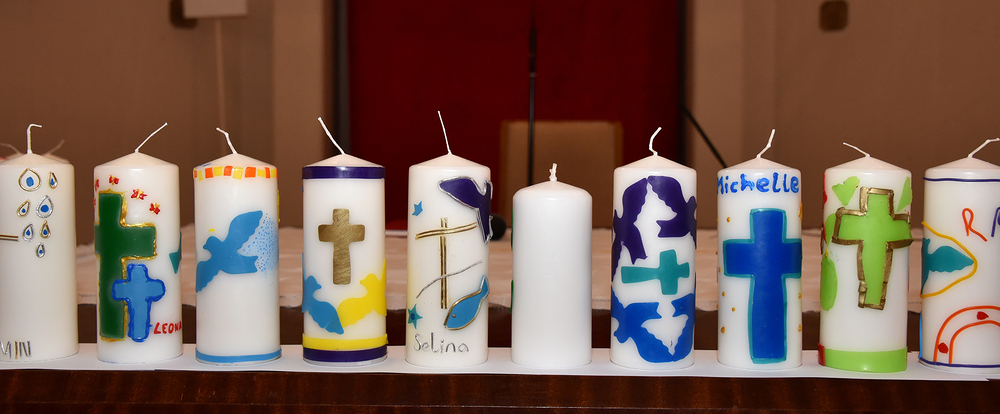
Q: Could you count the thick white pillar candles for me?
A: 10